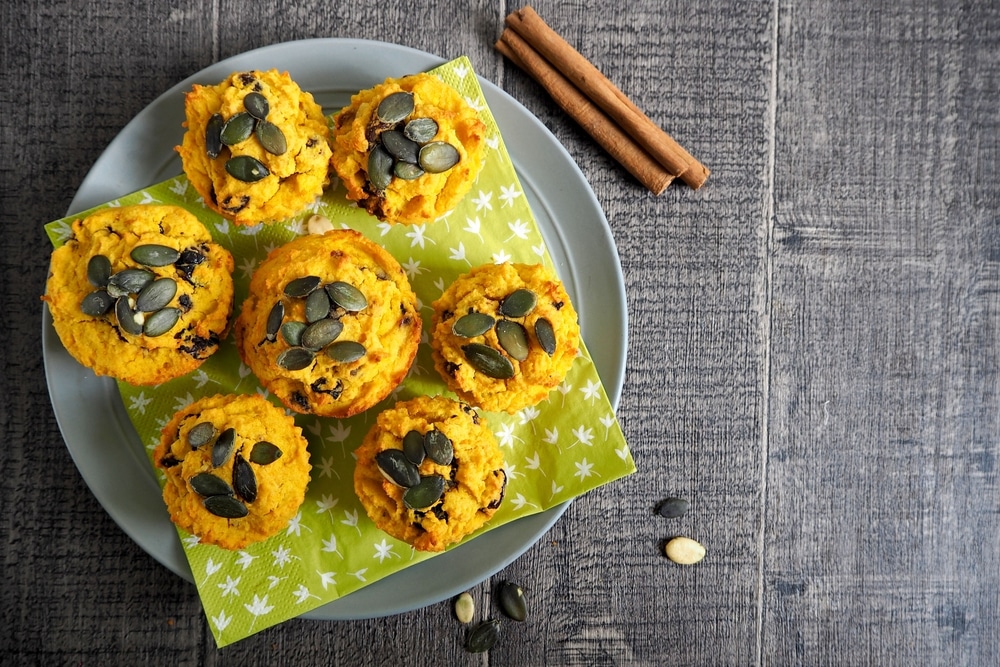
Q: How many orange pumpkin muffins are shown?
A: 7